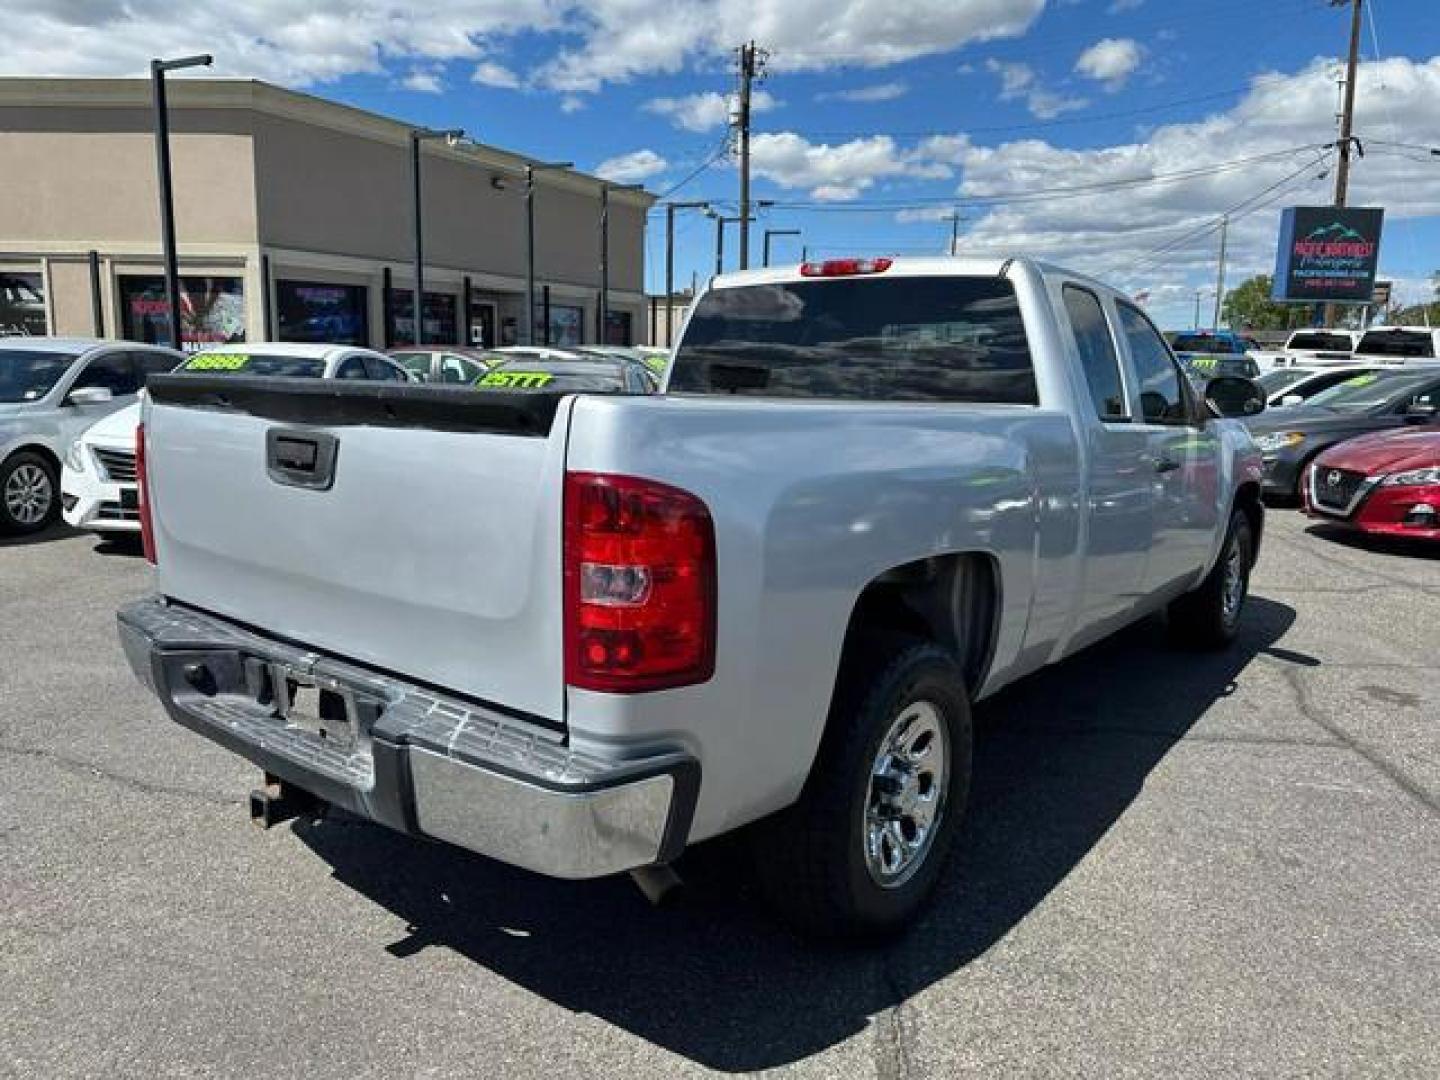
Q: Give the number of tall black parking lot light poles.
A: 7